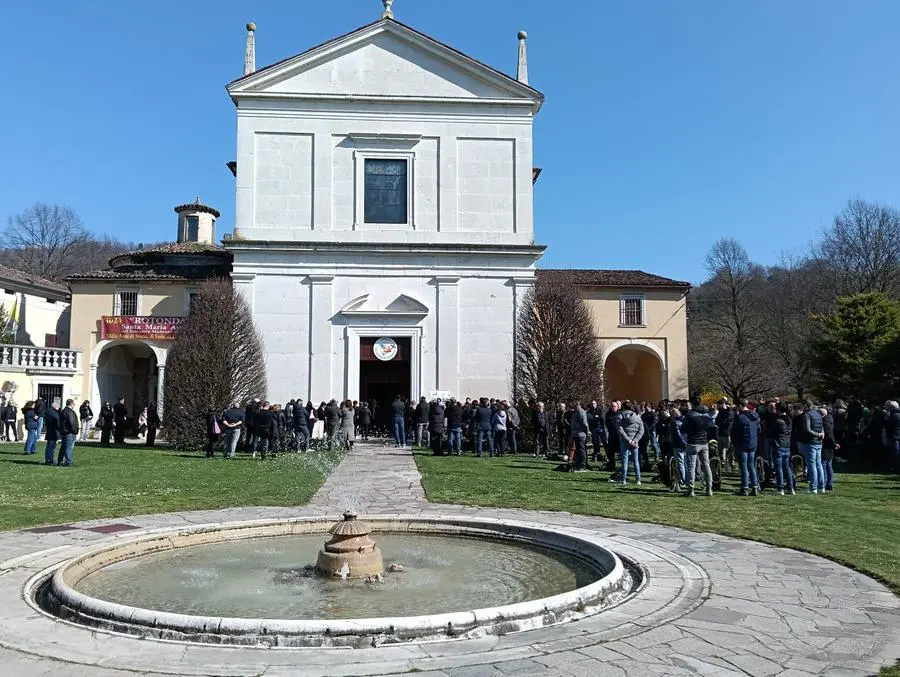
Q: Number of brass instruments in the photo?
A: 4